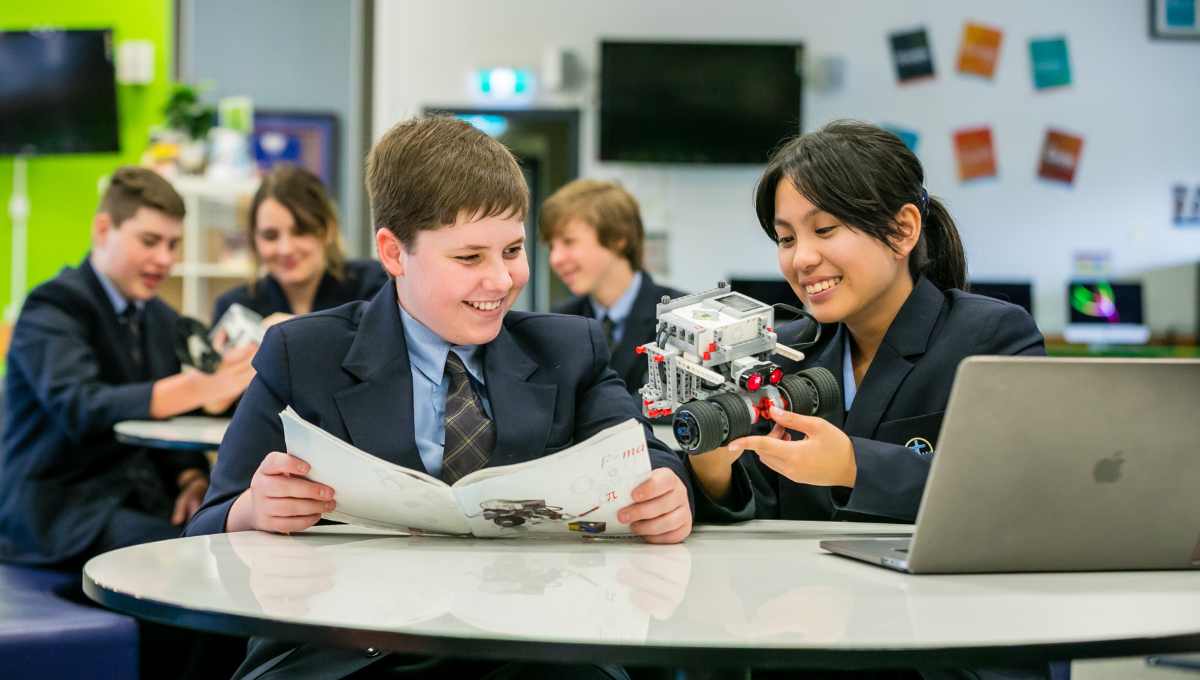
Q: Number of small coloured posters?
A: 6